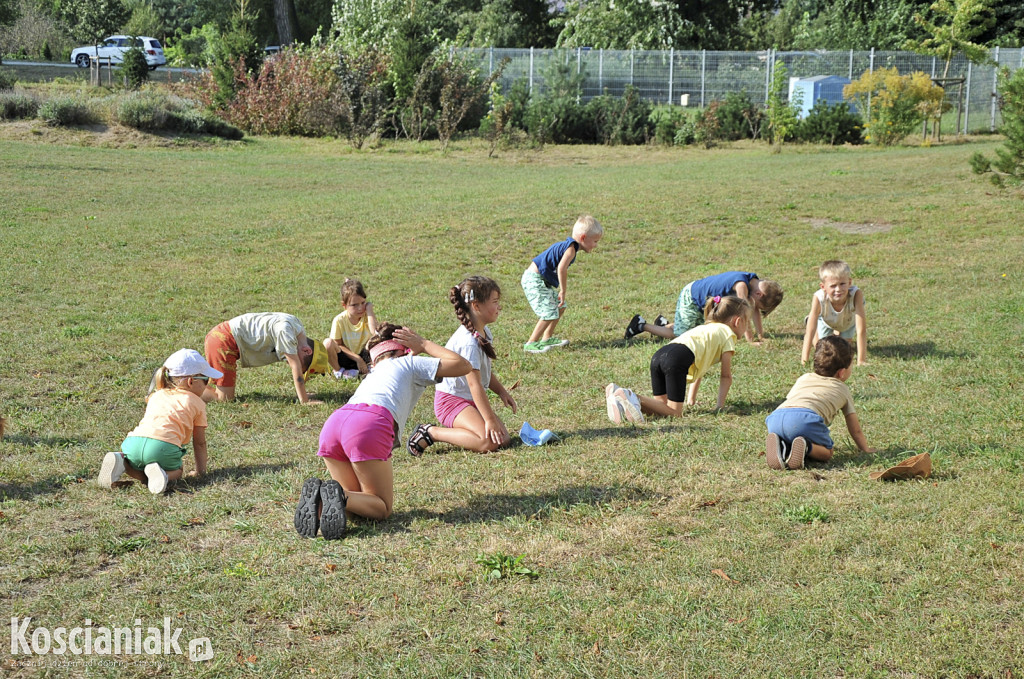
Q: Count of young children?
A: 10